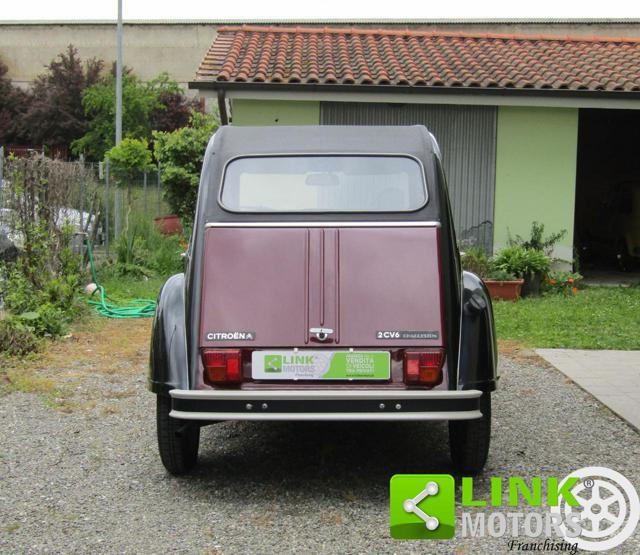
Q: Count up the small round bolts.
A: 4